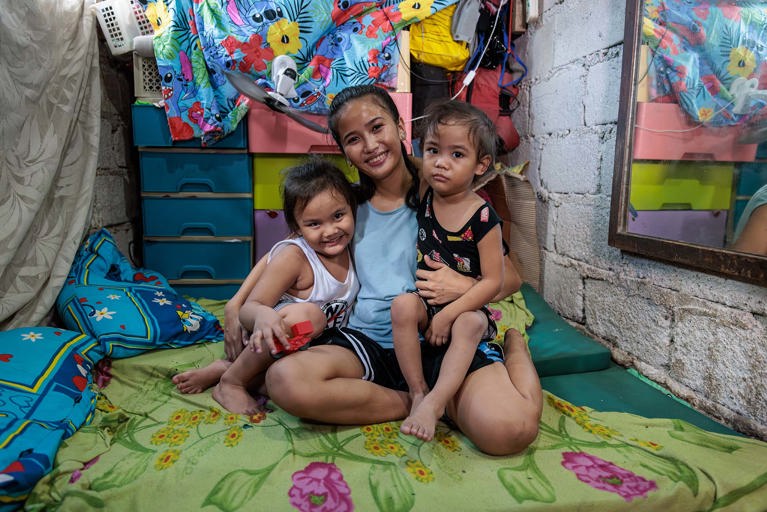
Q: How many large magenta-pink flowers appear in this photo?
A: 2